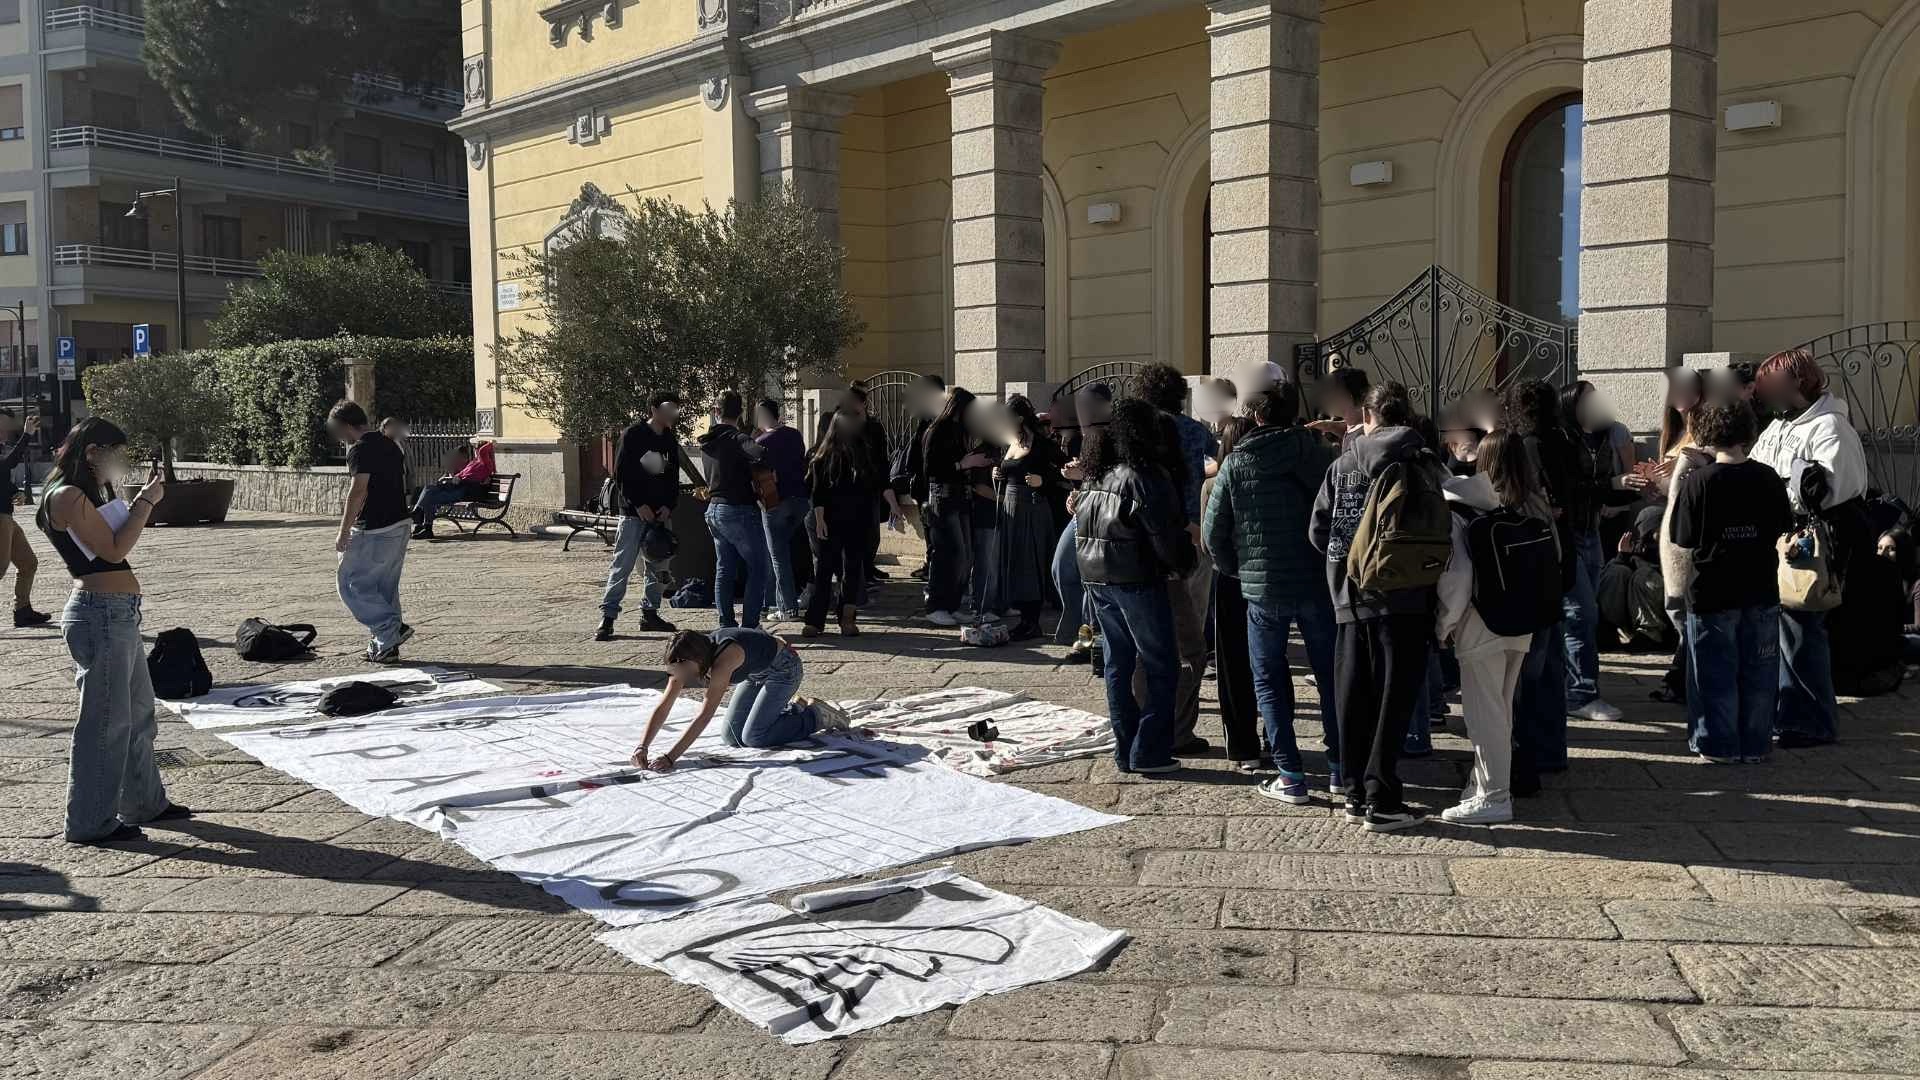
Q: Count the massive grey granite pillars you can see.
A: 4